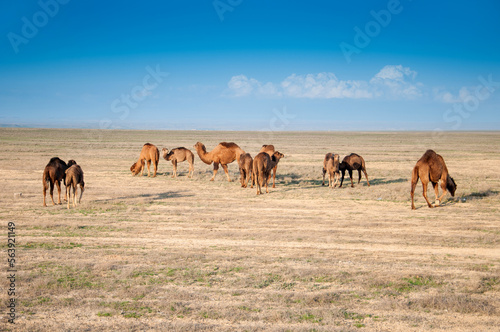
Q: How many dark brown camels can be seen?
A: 2